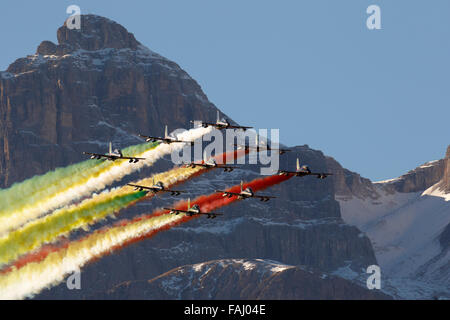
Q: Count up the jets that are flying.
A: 9